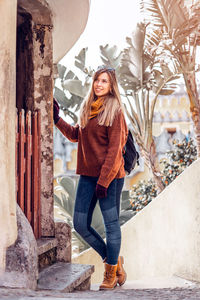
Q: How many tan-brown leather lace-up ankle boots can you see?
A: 2